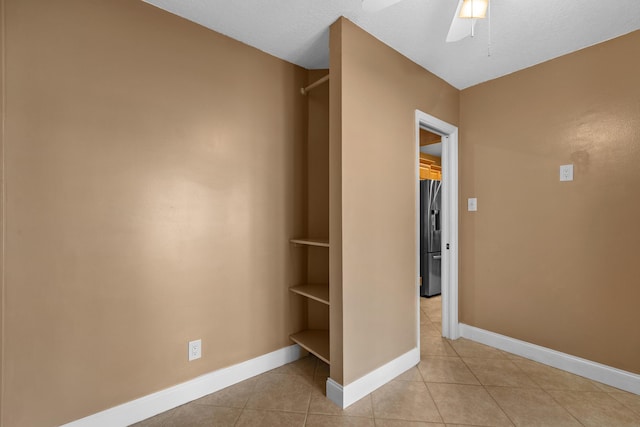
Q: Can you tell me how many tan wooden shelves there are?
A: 3